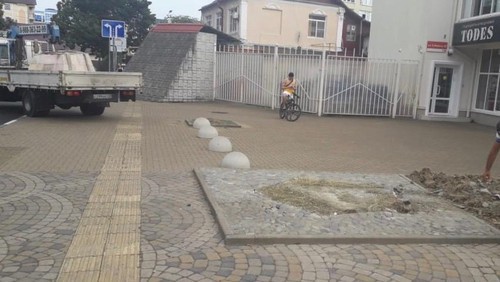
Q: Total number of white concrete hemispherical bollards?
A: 4